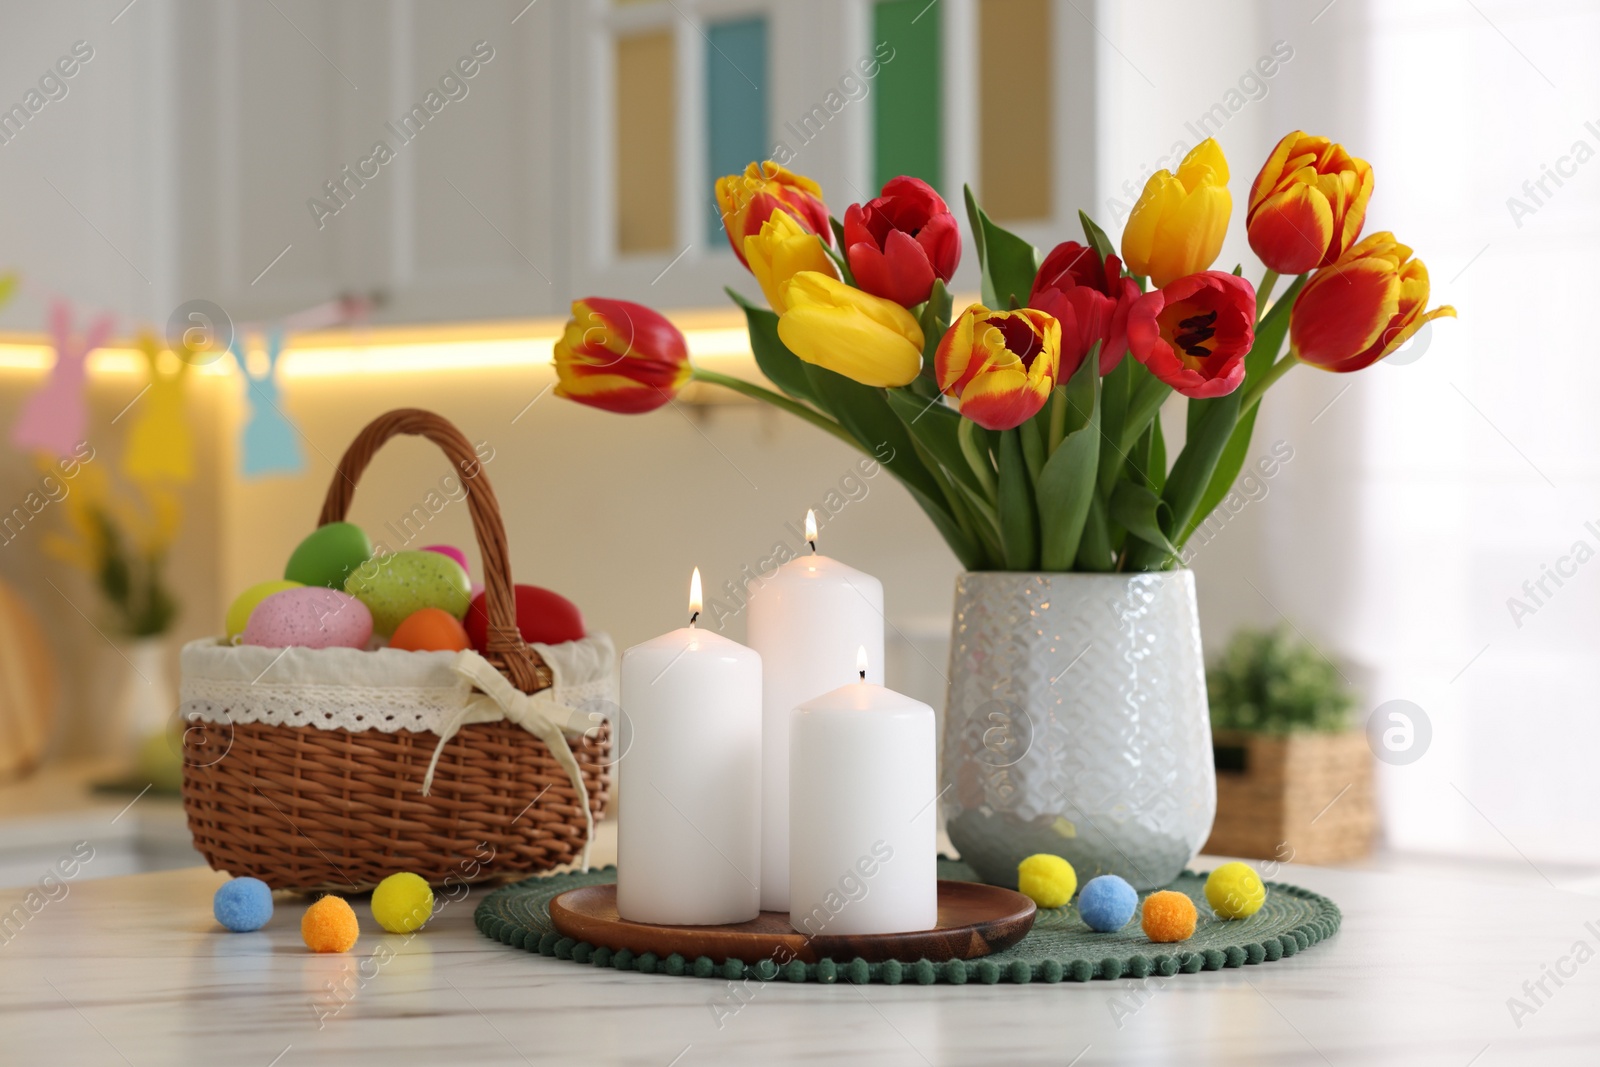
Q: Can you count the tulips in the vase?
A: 11